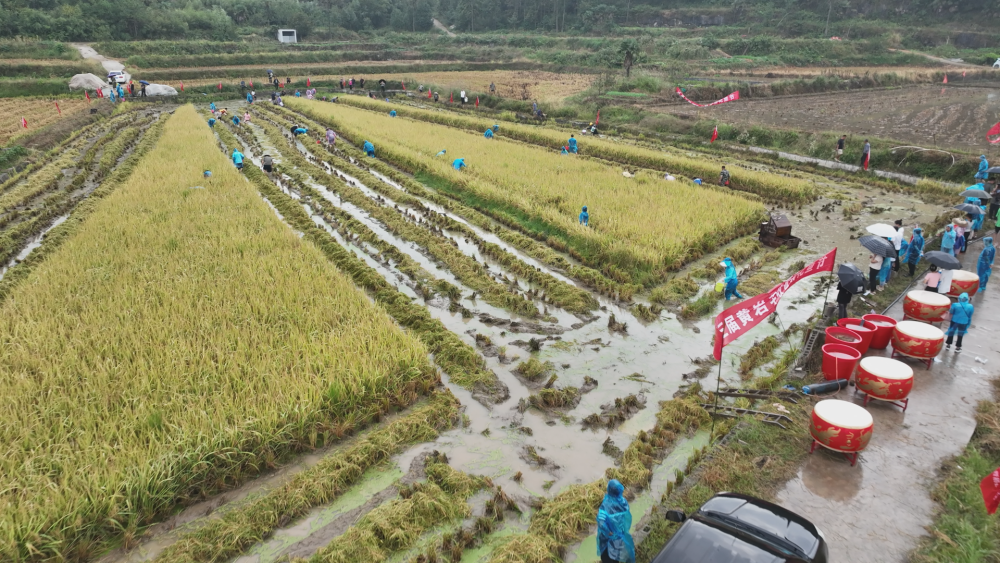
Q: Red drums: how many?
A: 5